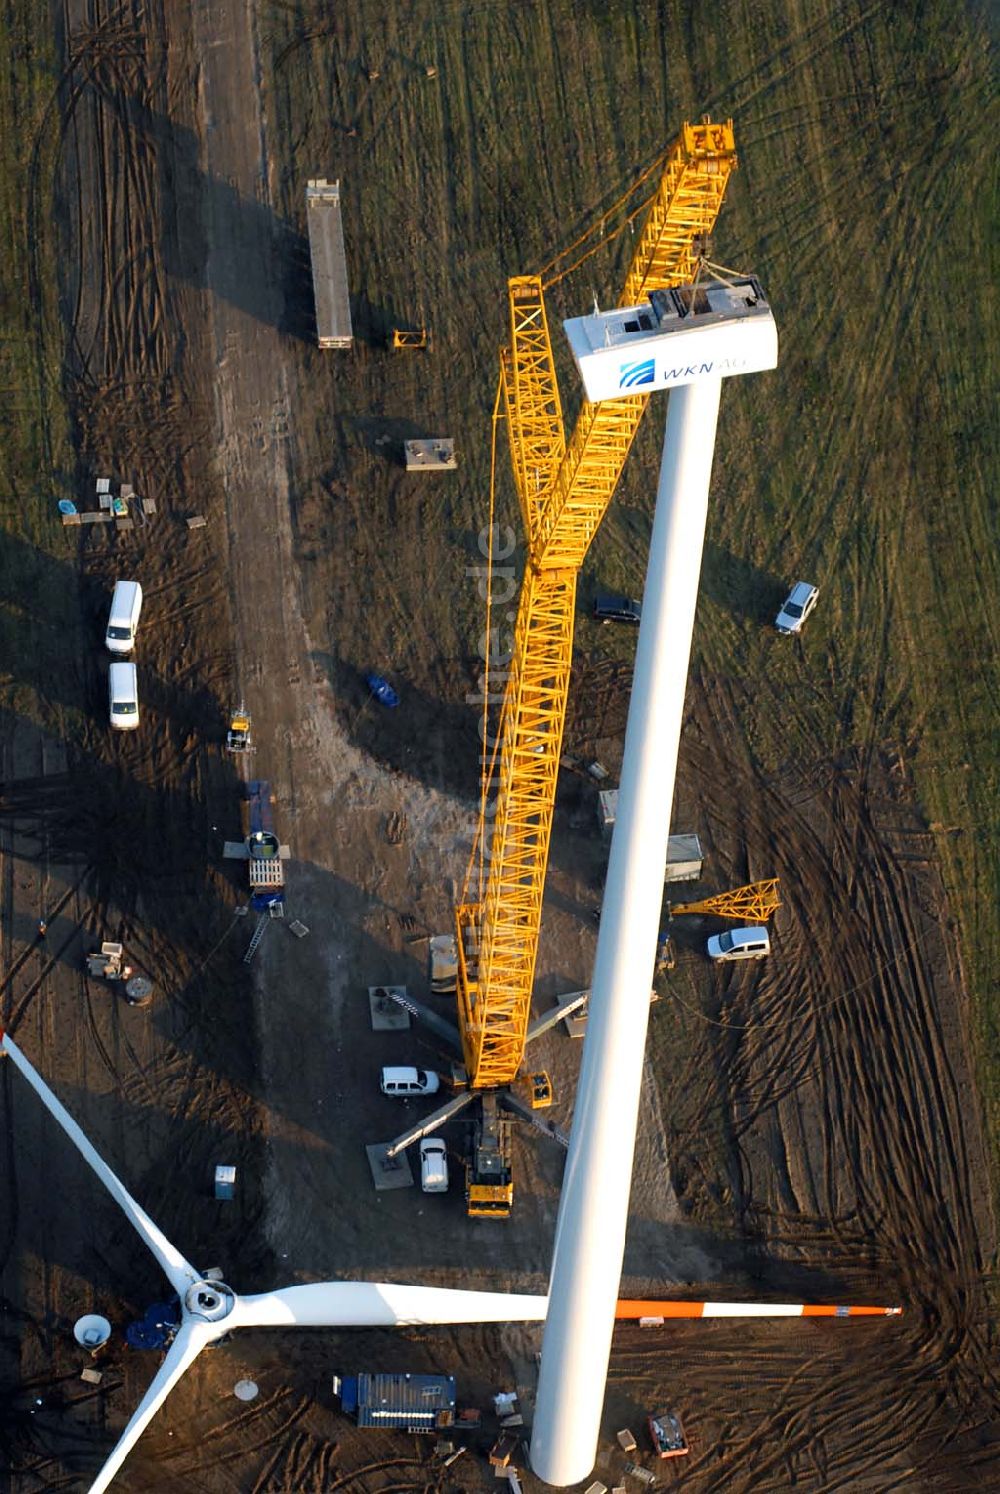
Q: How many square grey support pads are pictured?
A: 3